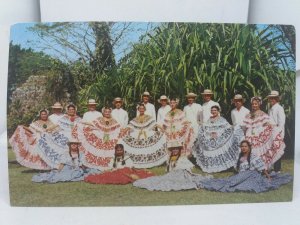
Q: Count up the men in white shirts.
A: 9